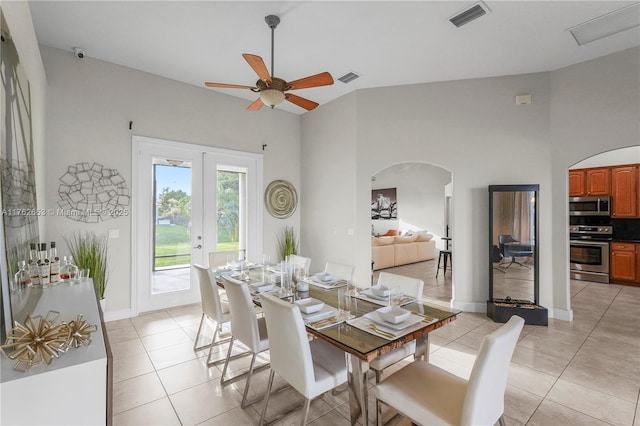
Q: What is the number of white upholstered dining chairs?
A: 8